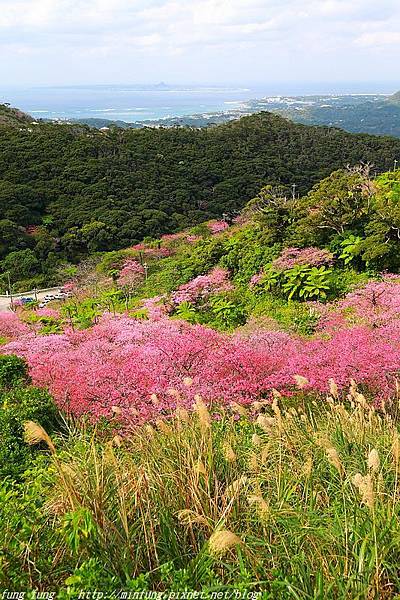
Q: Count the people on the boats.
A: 0